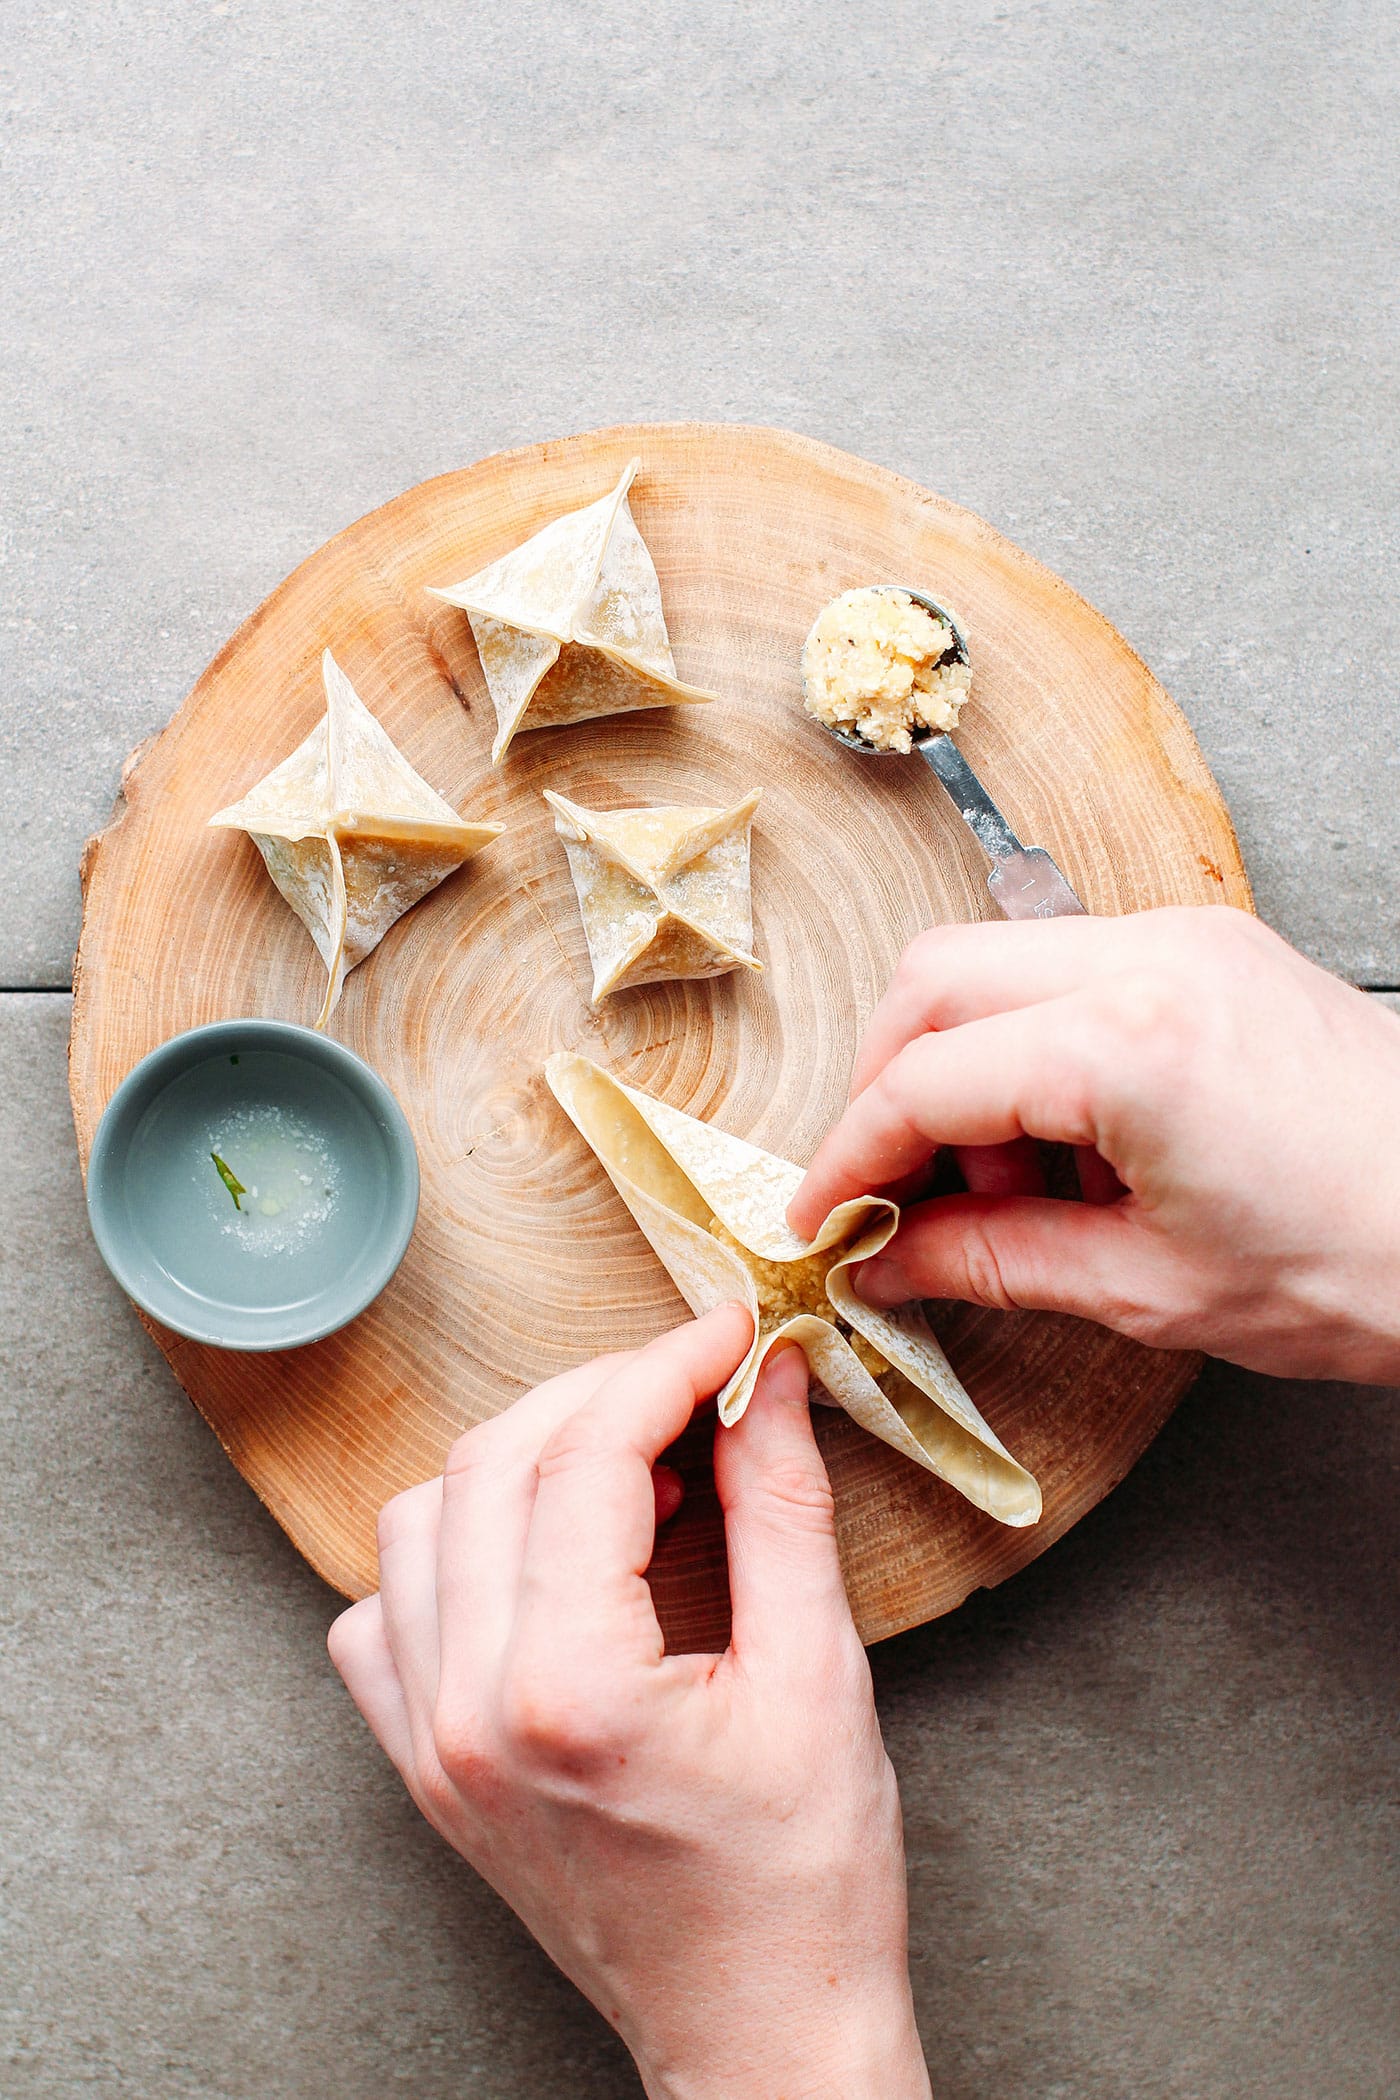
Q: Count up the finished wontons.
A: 3